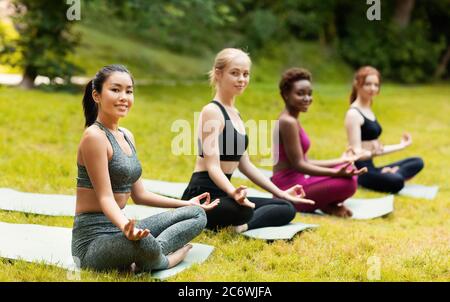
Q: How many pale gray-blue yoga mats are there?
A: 4